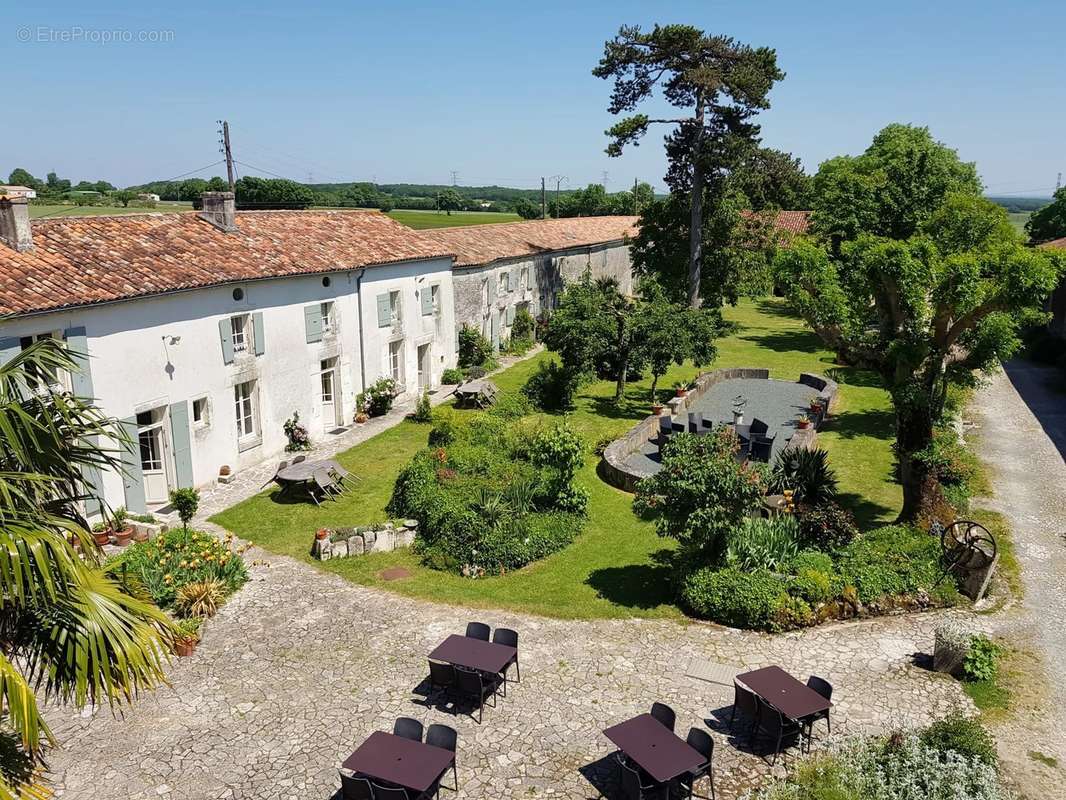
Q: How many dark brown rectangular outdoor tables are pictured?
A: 4